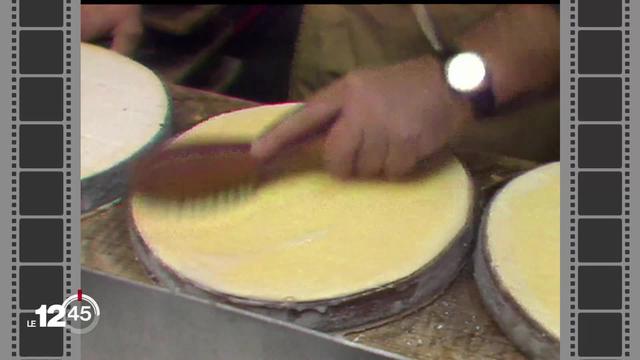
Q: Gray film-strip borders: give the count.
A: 2